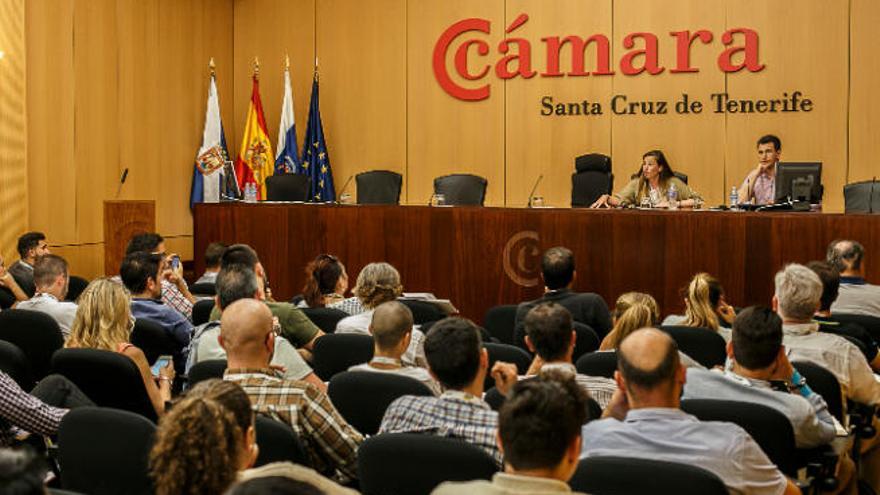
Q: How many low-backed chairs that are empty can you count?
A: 4